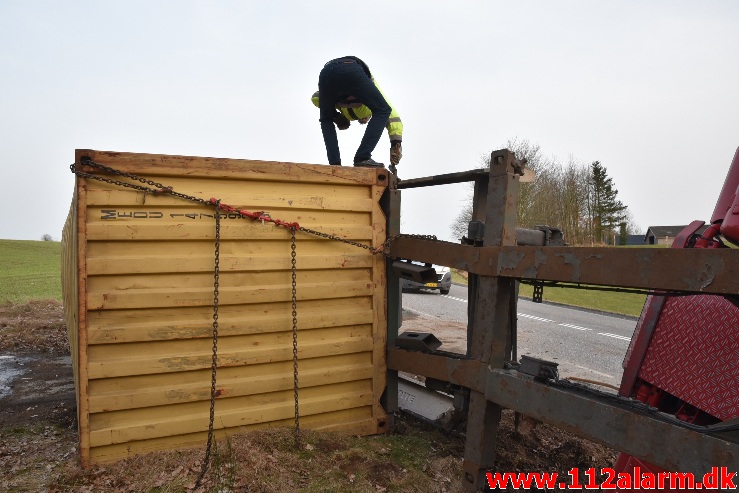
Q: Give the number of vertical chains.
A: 2